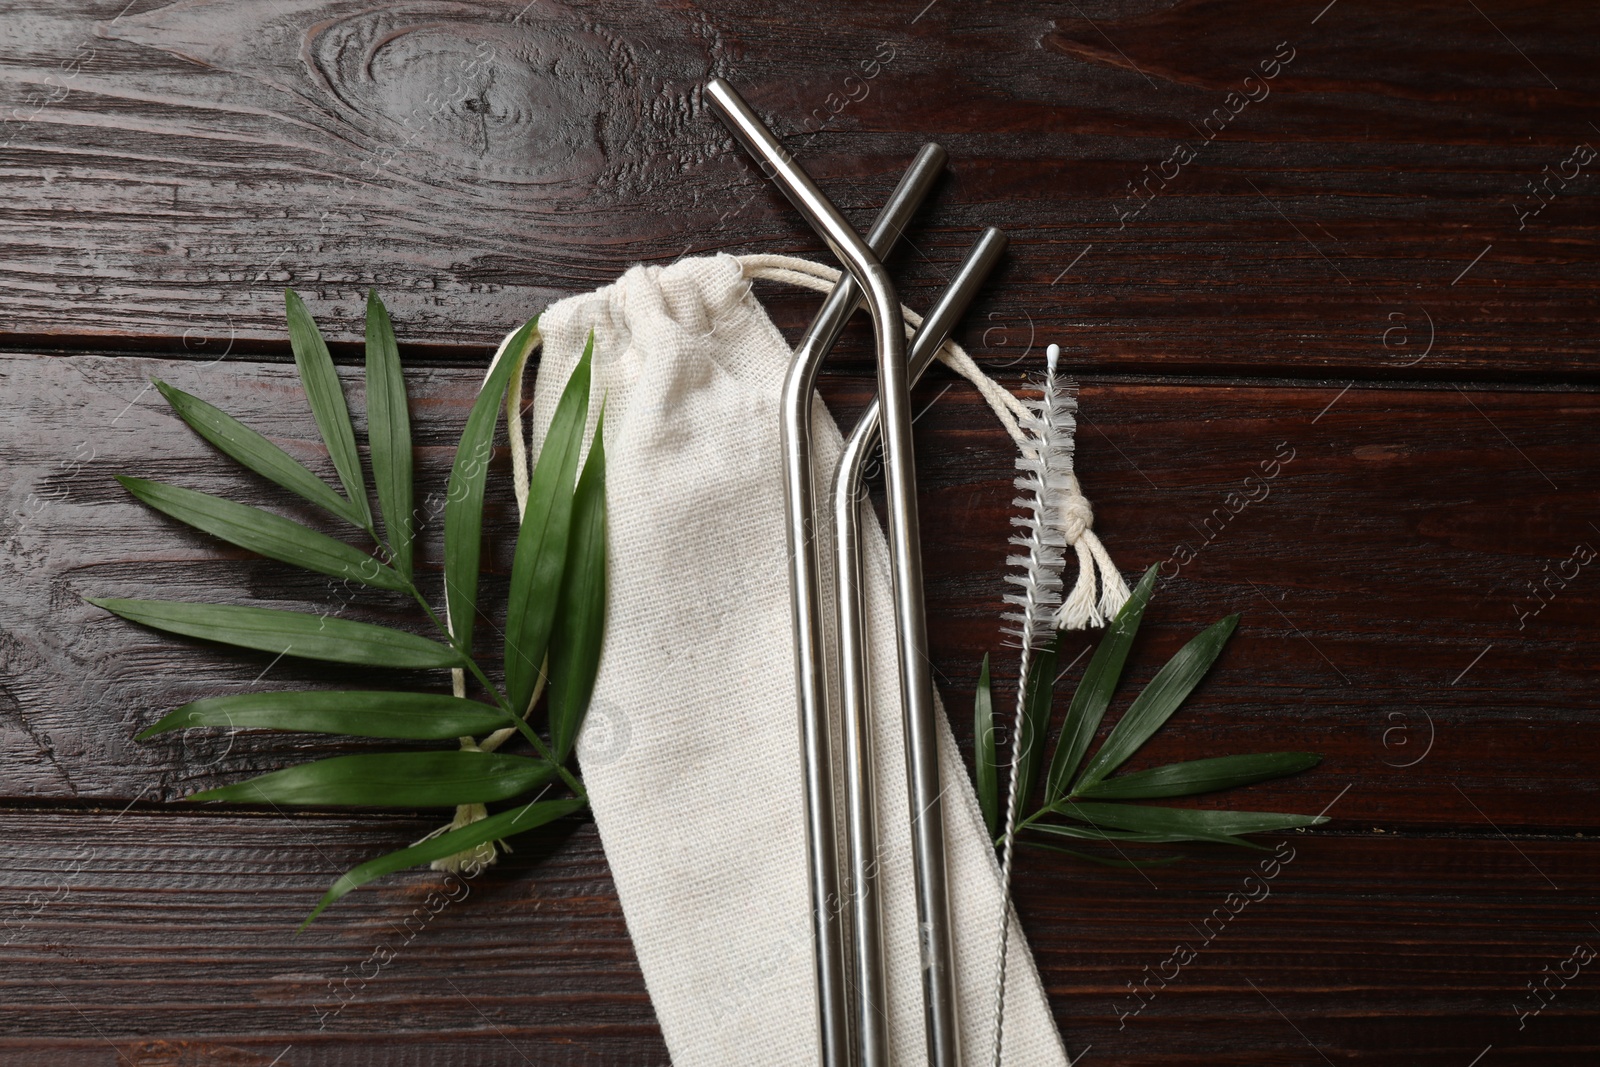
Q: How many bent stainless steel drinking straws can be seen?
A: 3